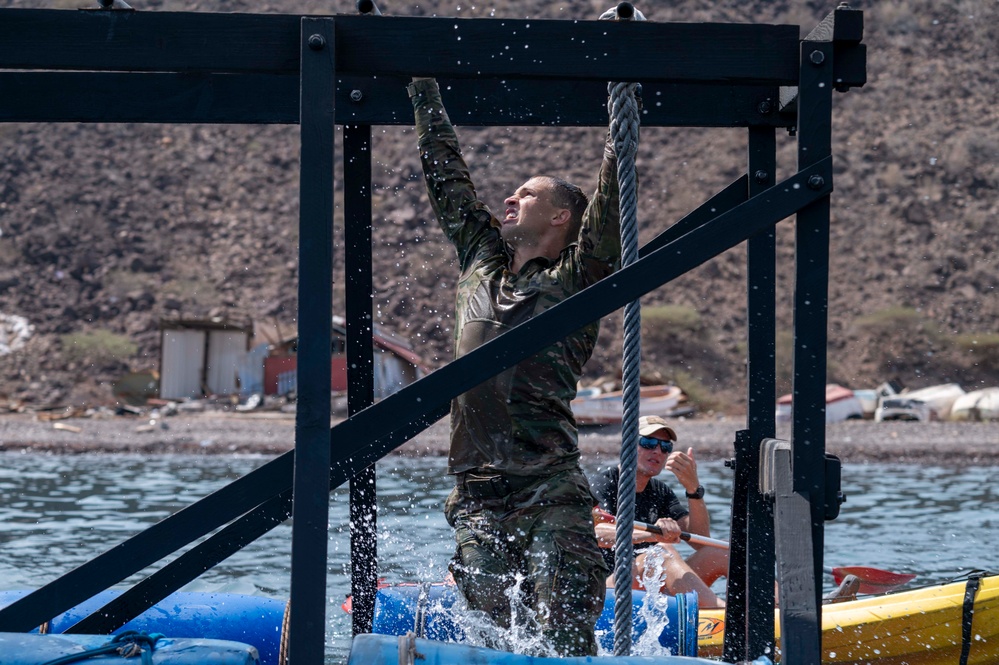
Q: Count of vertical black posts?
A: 4